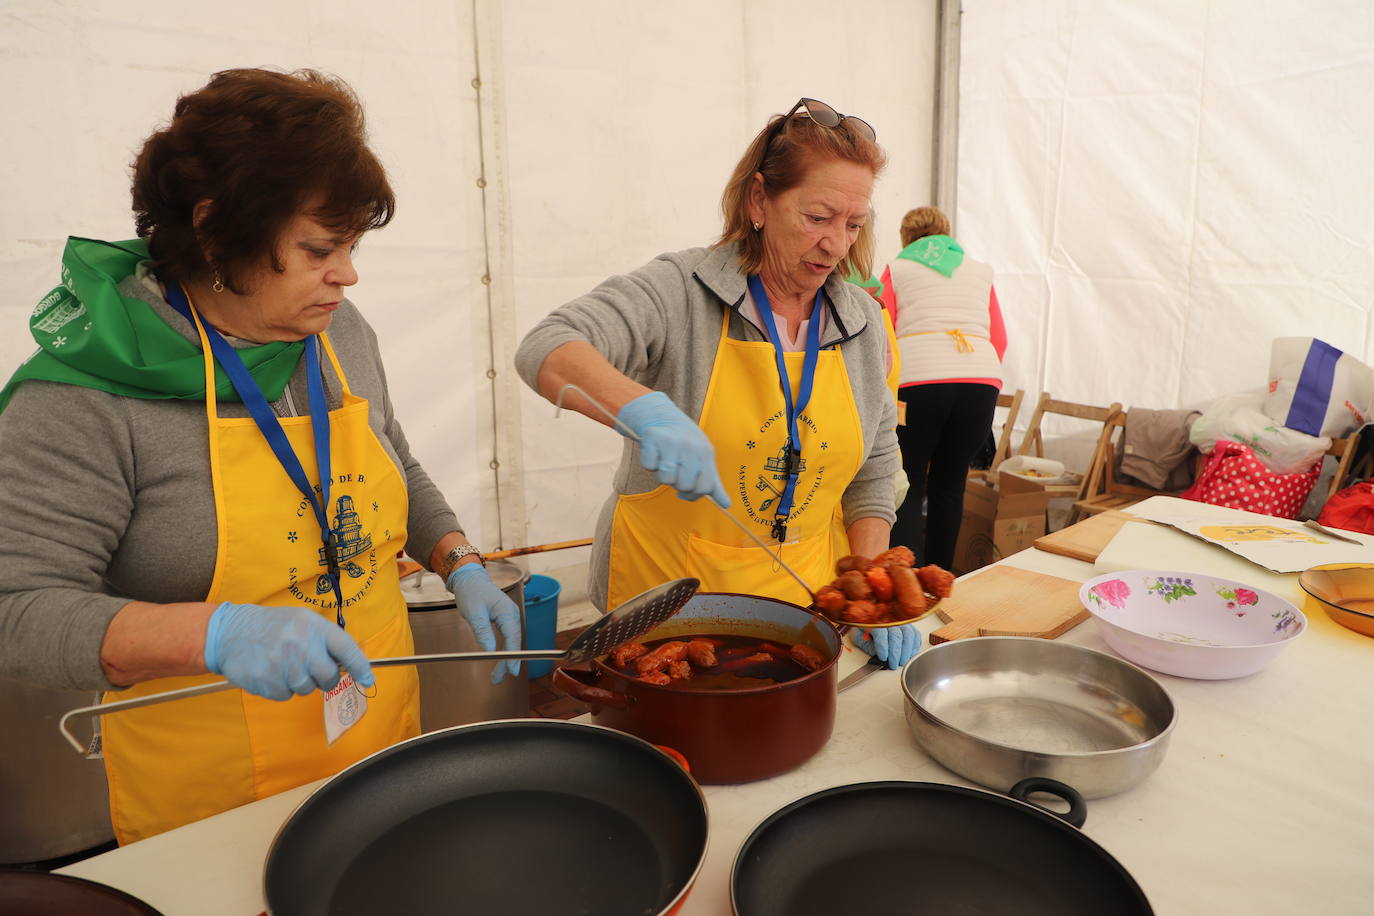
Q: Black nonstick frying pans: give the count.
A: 2